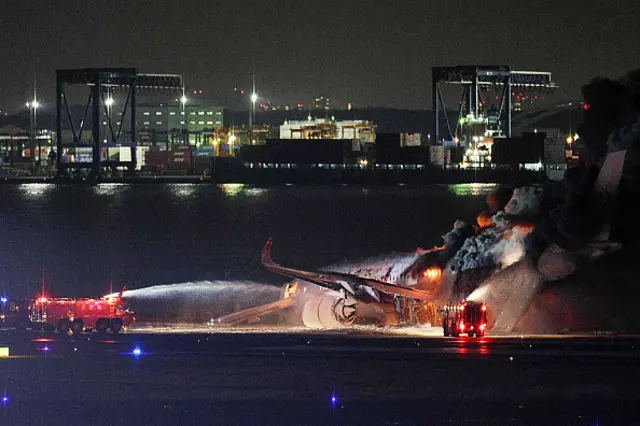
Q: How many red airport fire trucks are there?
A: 2